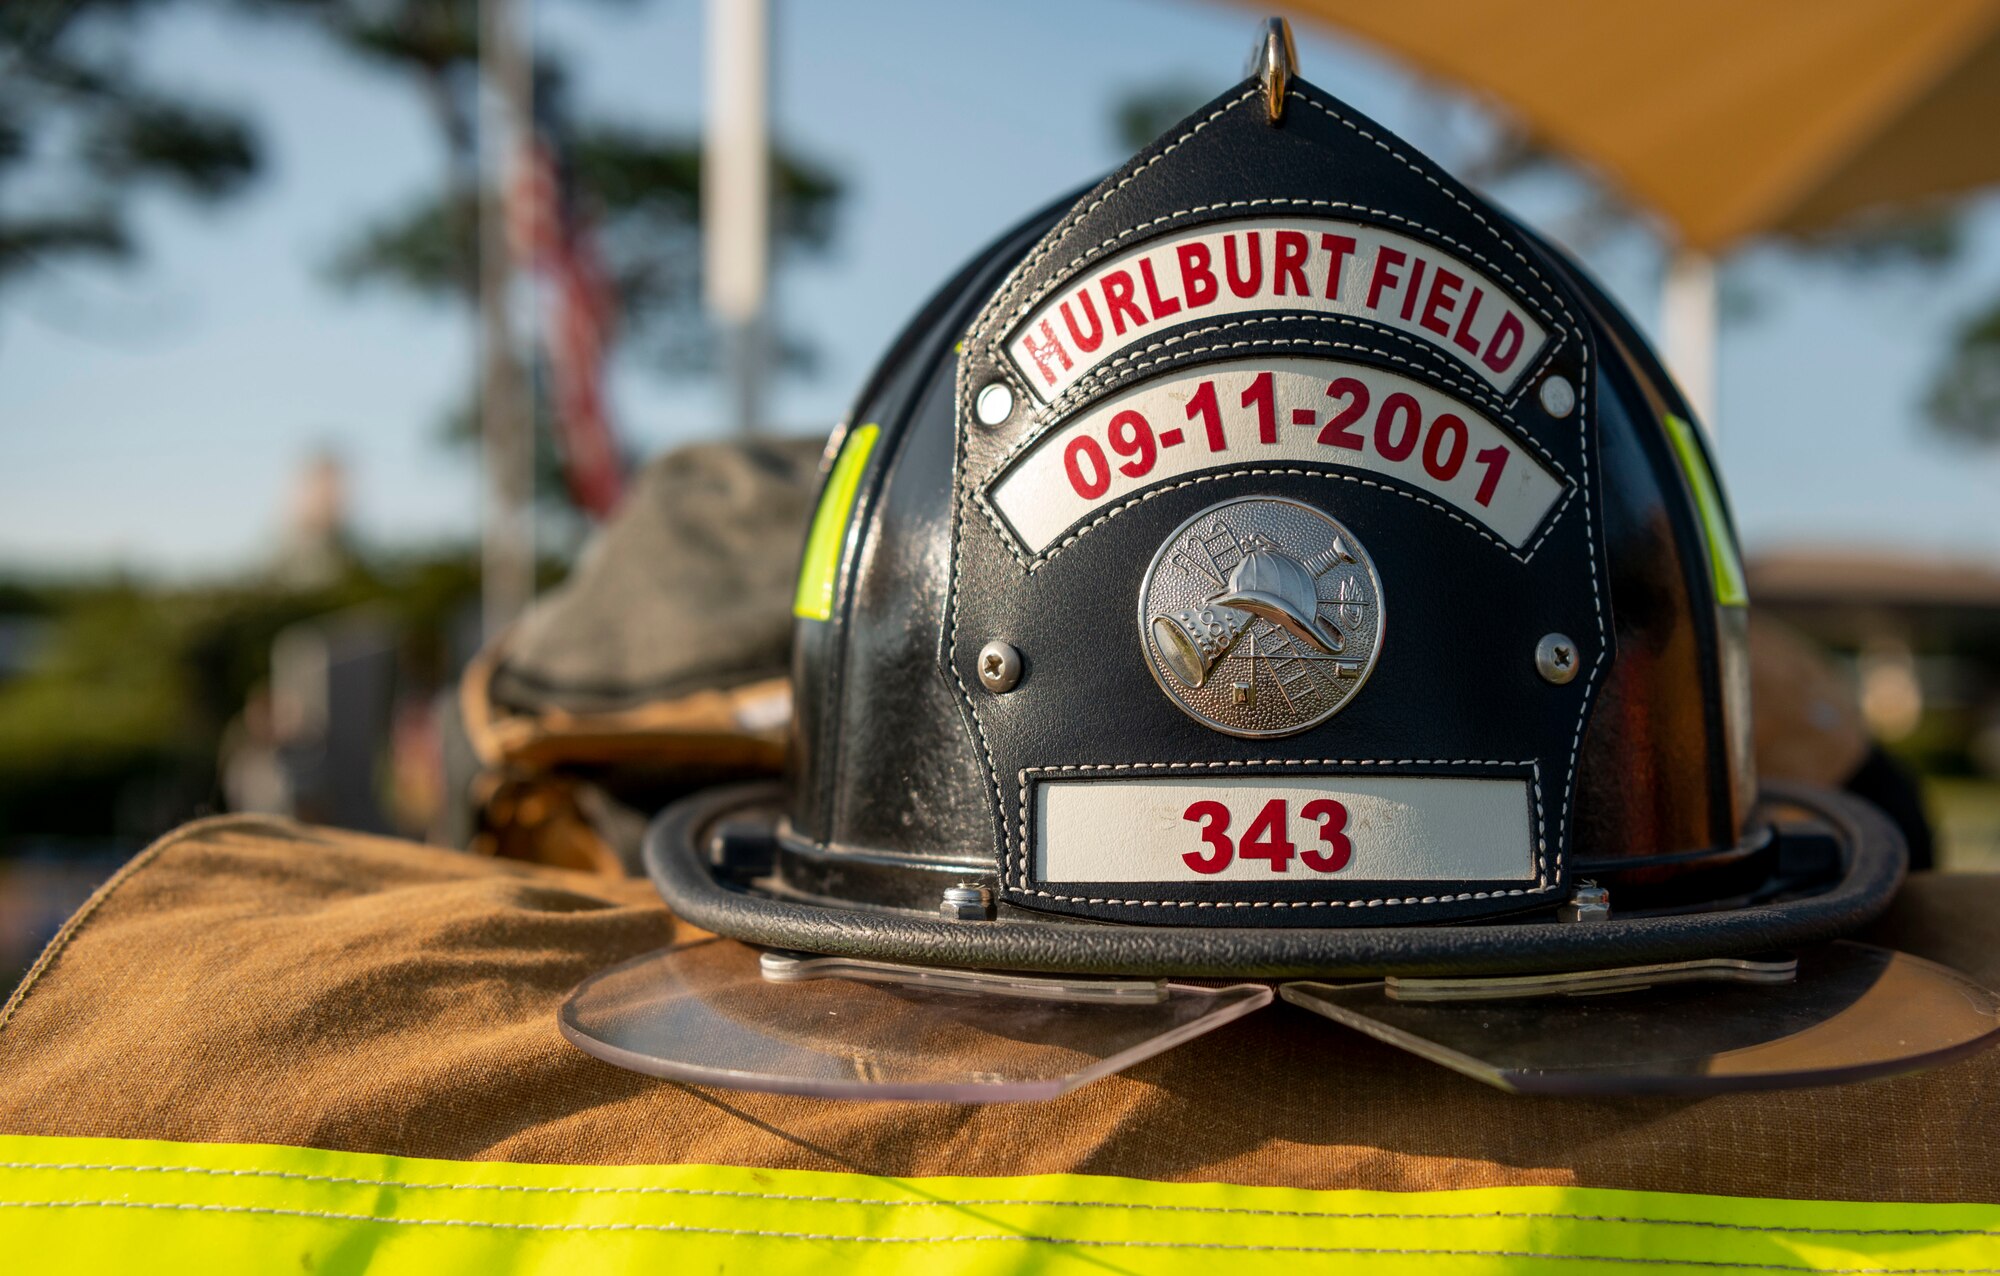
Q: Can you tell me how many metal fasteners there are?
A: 6